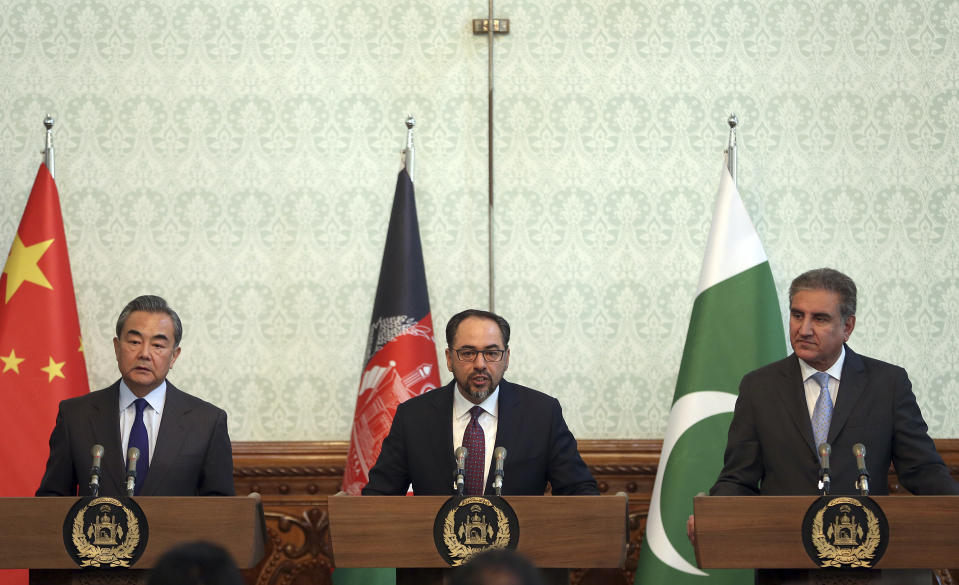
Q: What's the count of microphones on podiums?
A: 6